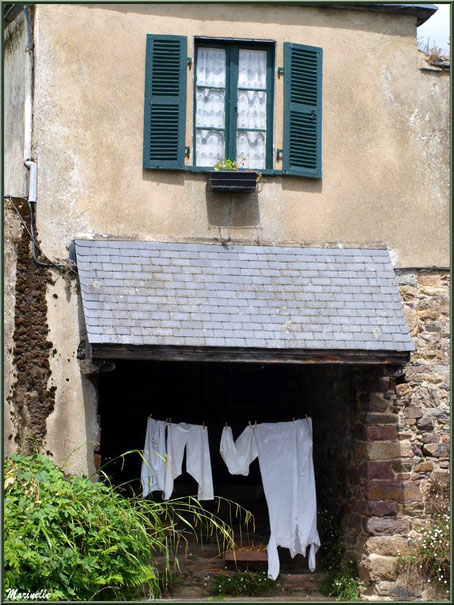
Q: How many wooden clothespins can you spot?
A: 9